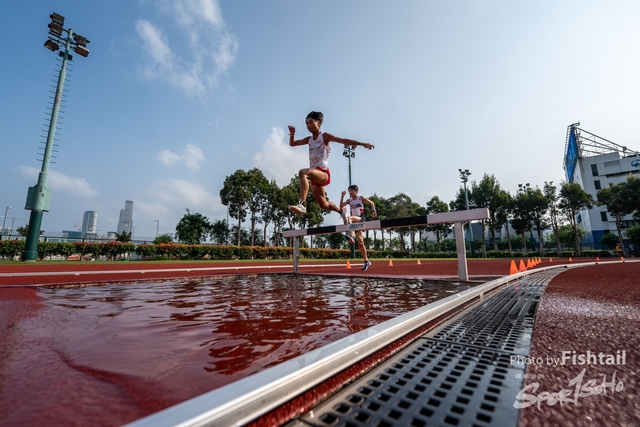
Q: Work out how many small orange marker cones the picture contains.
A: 13